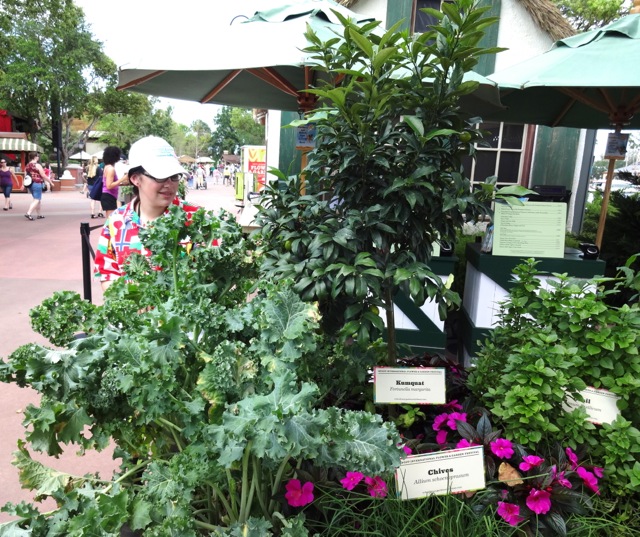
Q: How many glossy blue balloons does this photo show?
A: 0